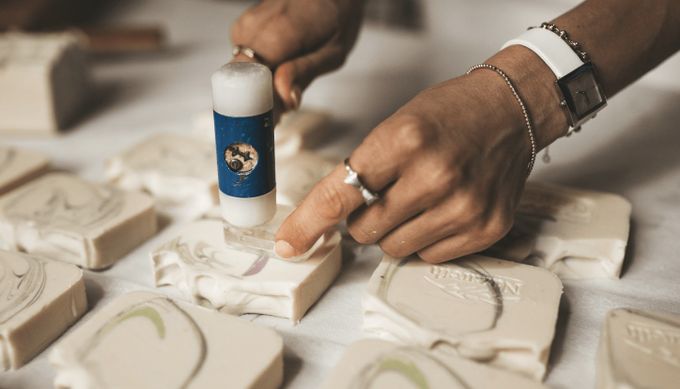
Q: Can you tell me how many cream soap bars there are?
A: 13